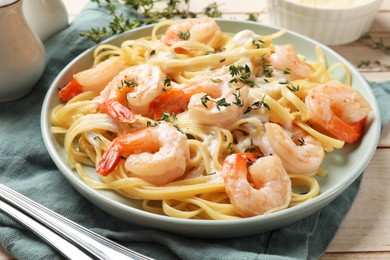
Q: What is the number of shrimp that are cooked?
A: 9